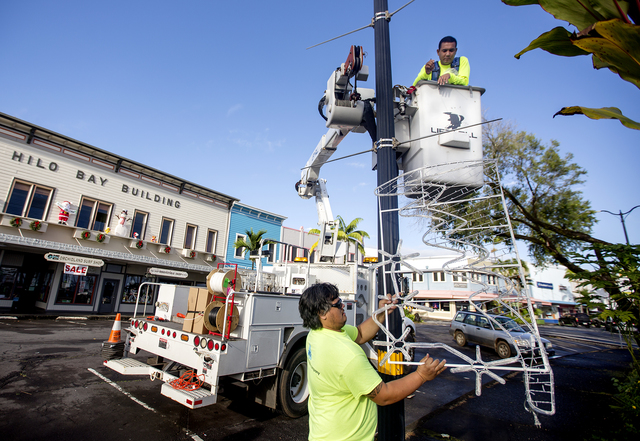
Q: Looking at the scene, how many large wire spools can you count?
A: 2